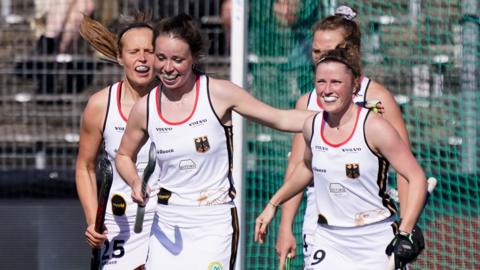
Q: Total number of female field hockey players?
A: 4